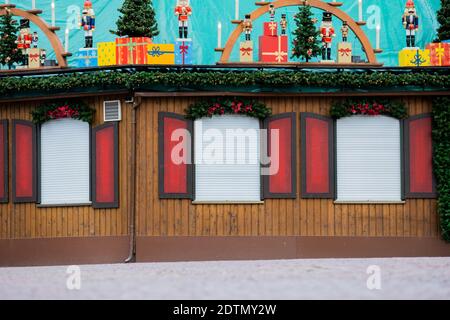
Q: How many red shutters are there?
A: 7